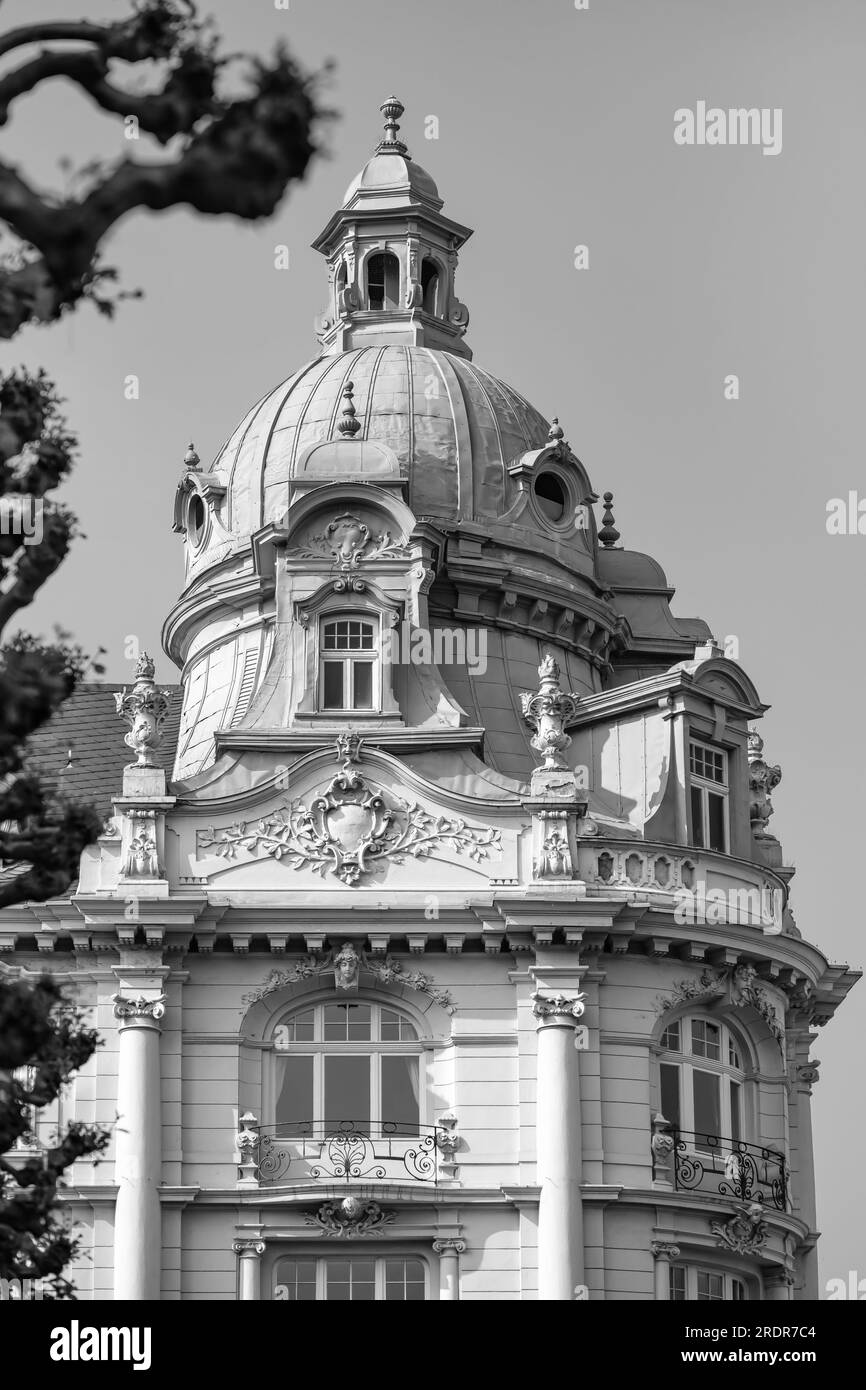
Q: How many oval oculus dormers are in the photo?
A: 2